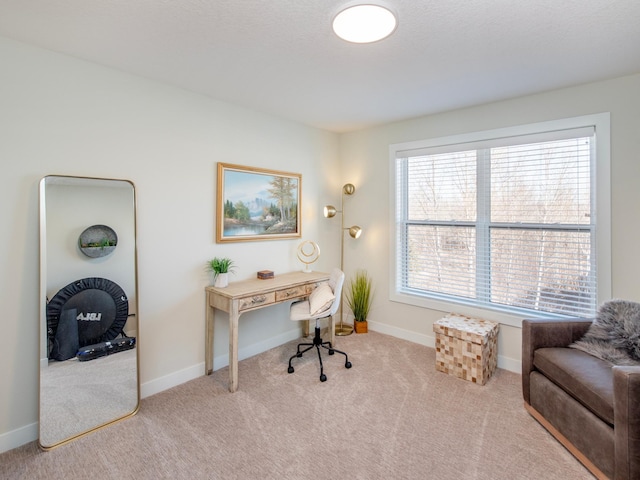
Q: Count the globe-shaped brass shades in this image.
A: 3